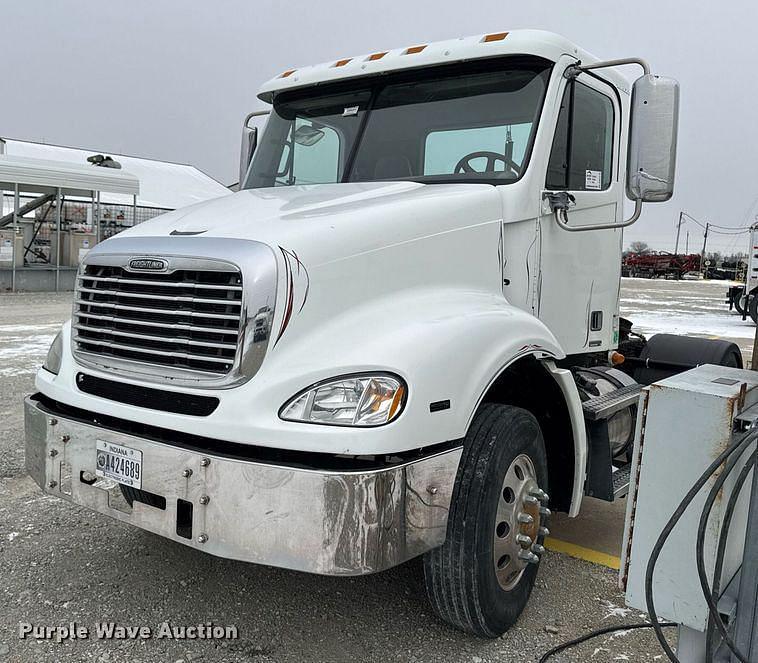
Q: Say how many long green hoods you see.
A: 0